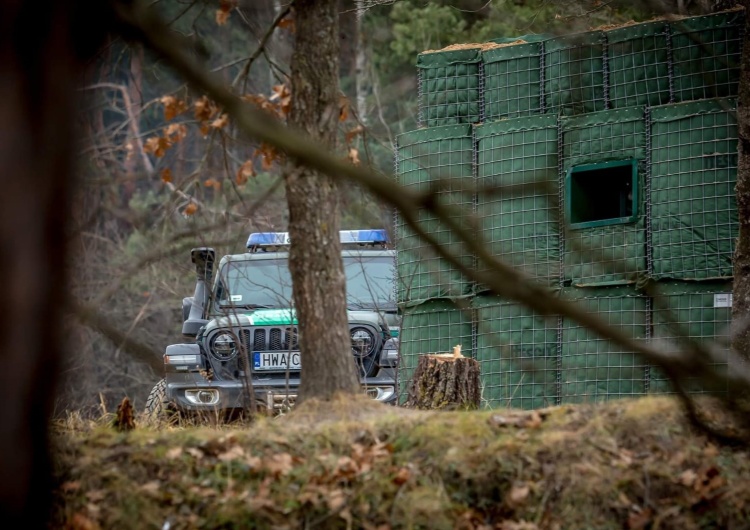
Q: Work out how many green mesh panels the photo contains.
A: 13